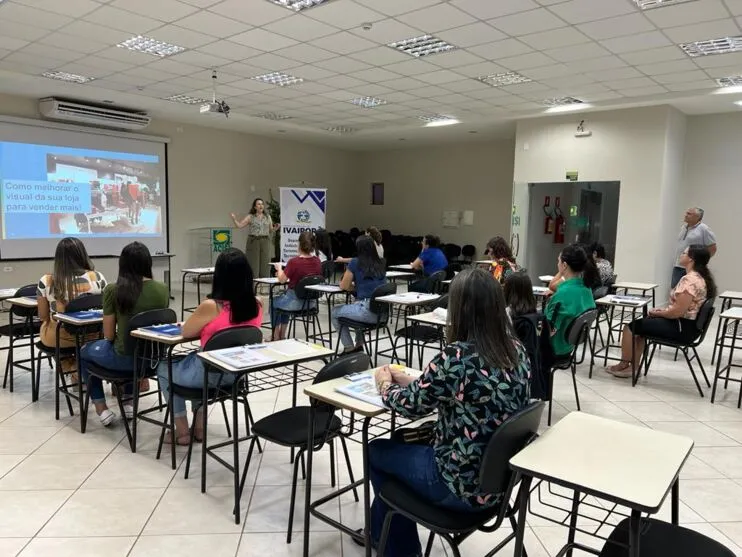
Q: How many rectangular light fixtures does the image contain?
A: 15